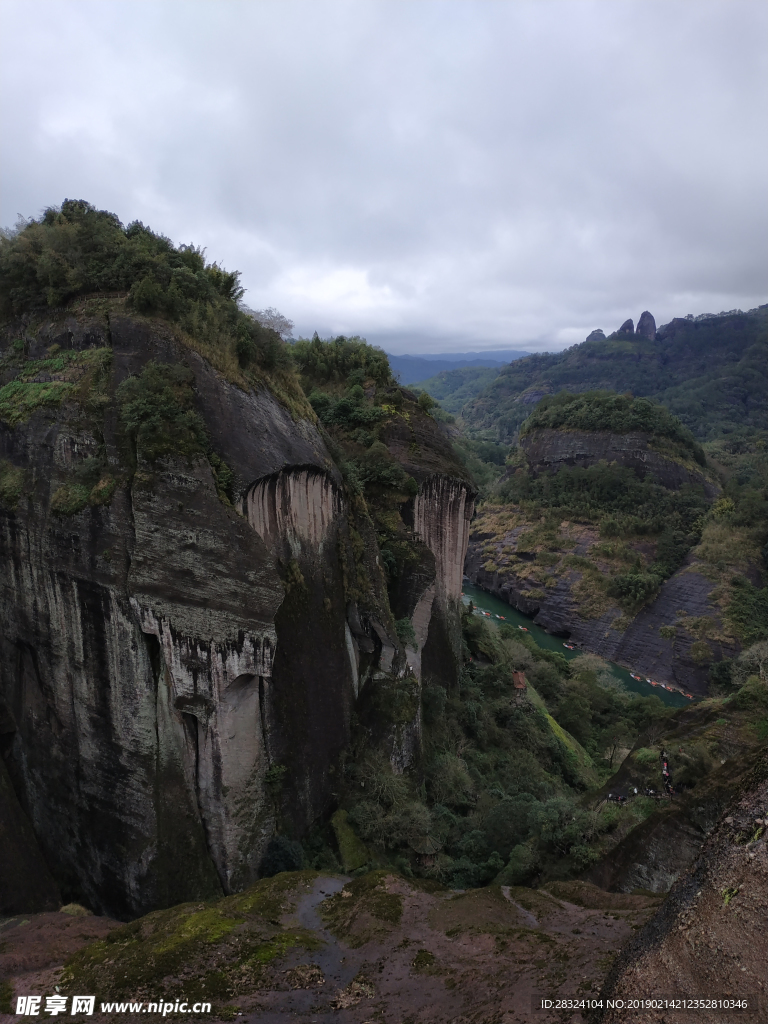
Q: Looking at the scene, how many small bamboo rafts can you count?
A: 10